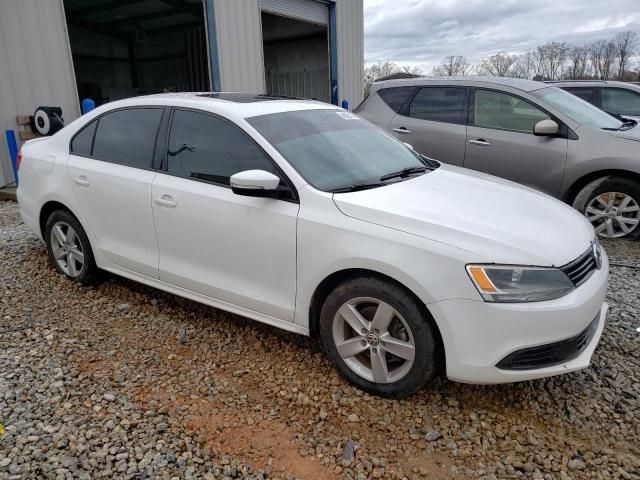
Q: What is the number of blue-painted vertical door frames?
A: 2